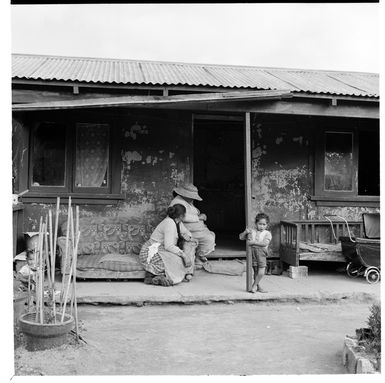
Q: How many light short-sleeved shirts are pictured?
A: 1